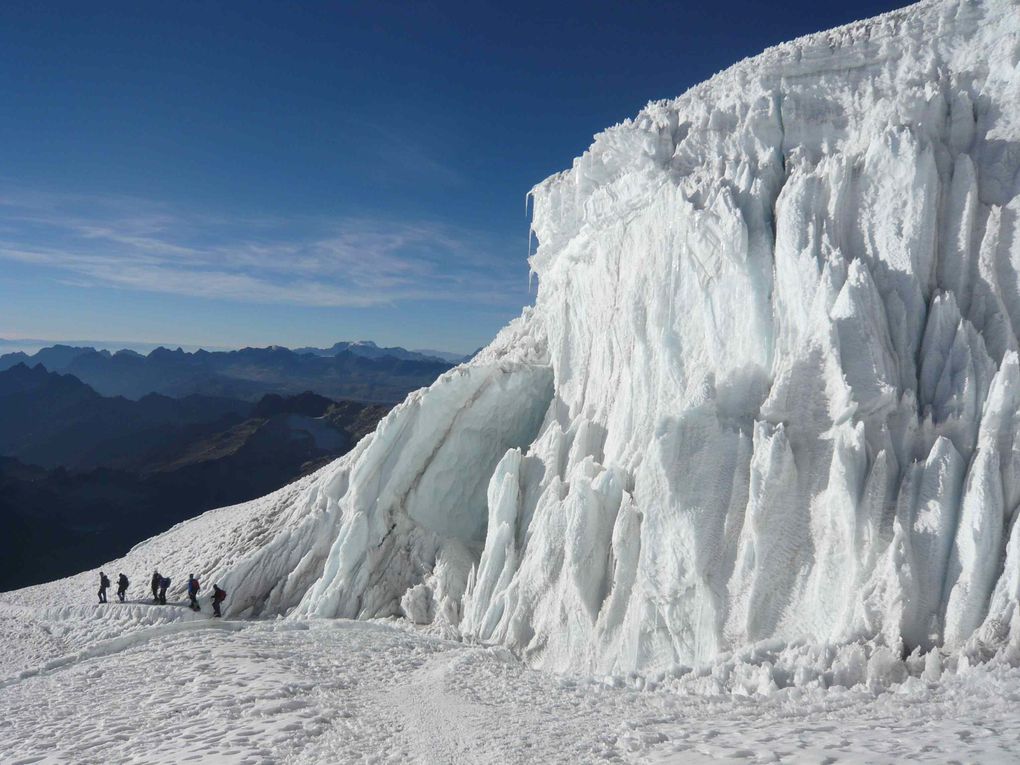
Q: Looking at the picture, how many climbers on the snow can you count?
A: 6